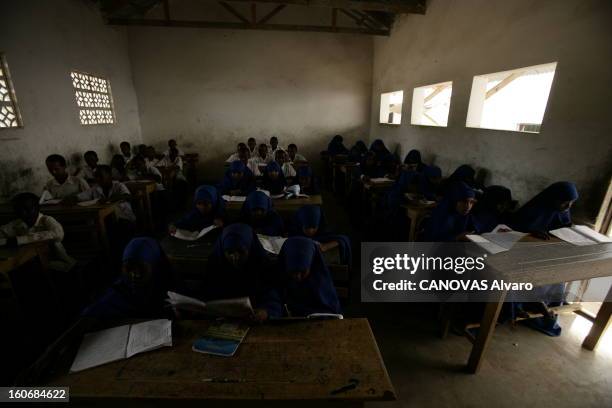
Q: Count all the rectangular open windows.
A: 3